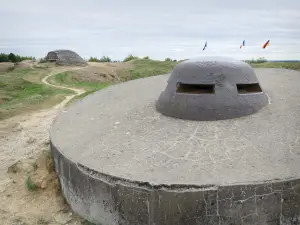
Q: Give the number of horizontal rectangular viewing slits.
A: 2